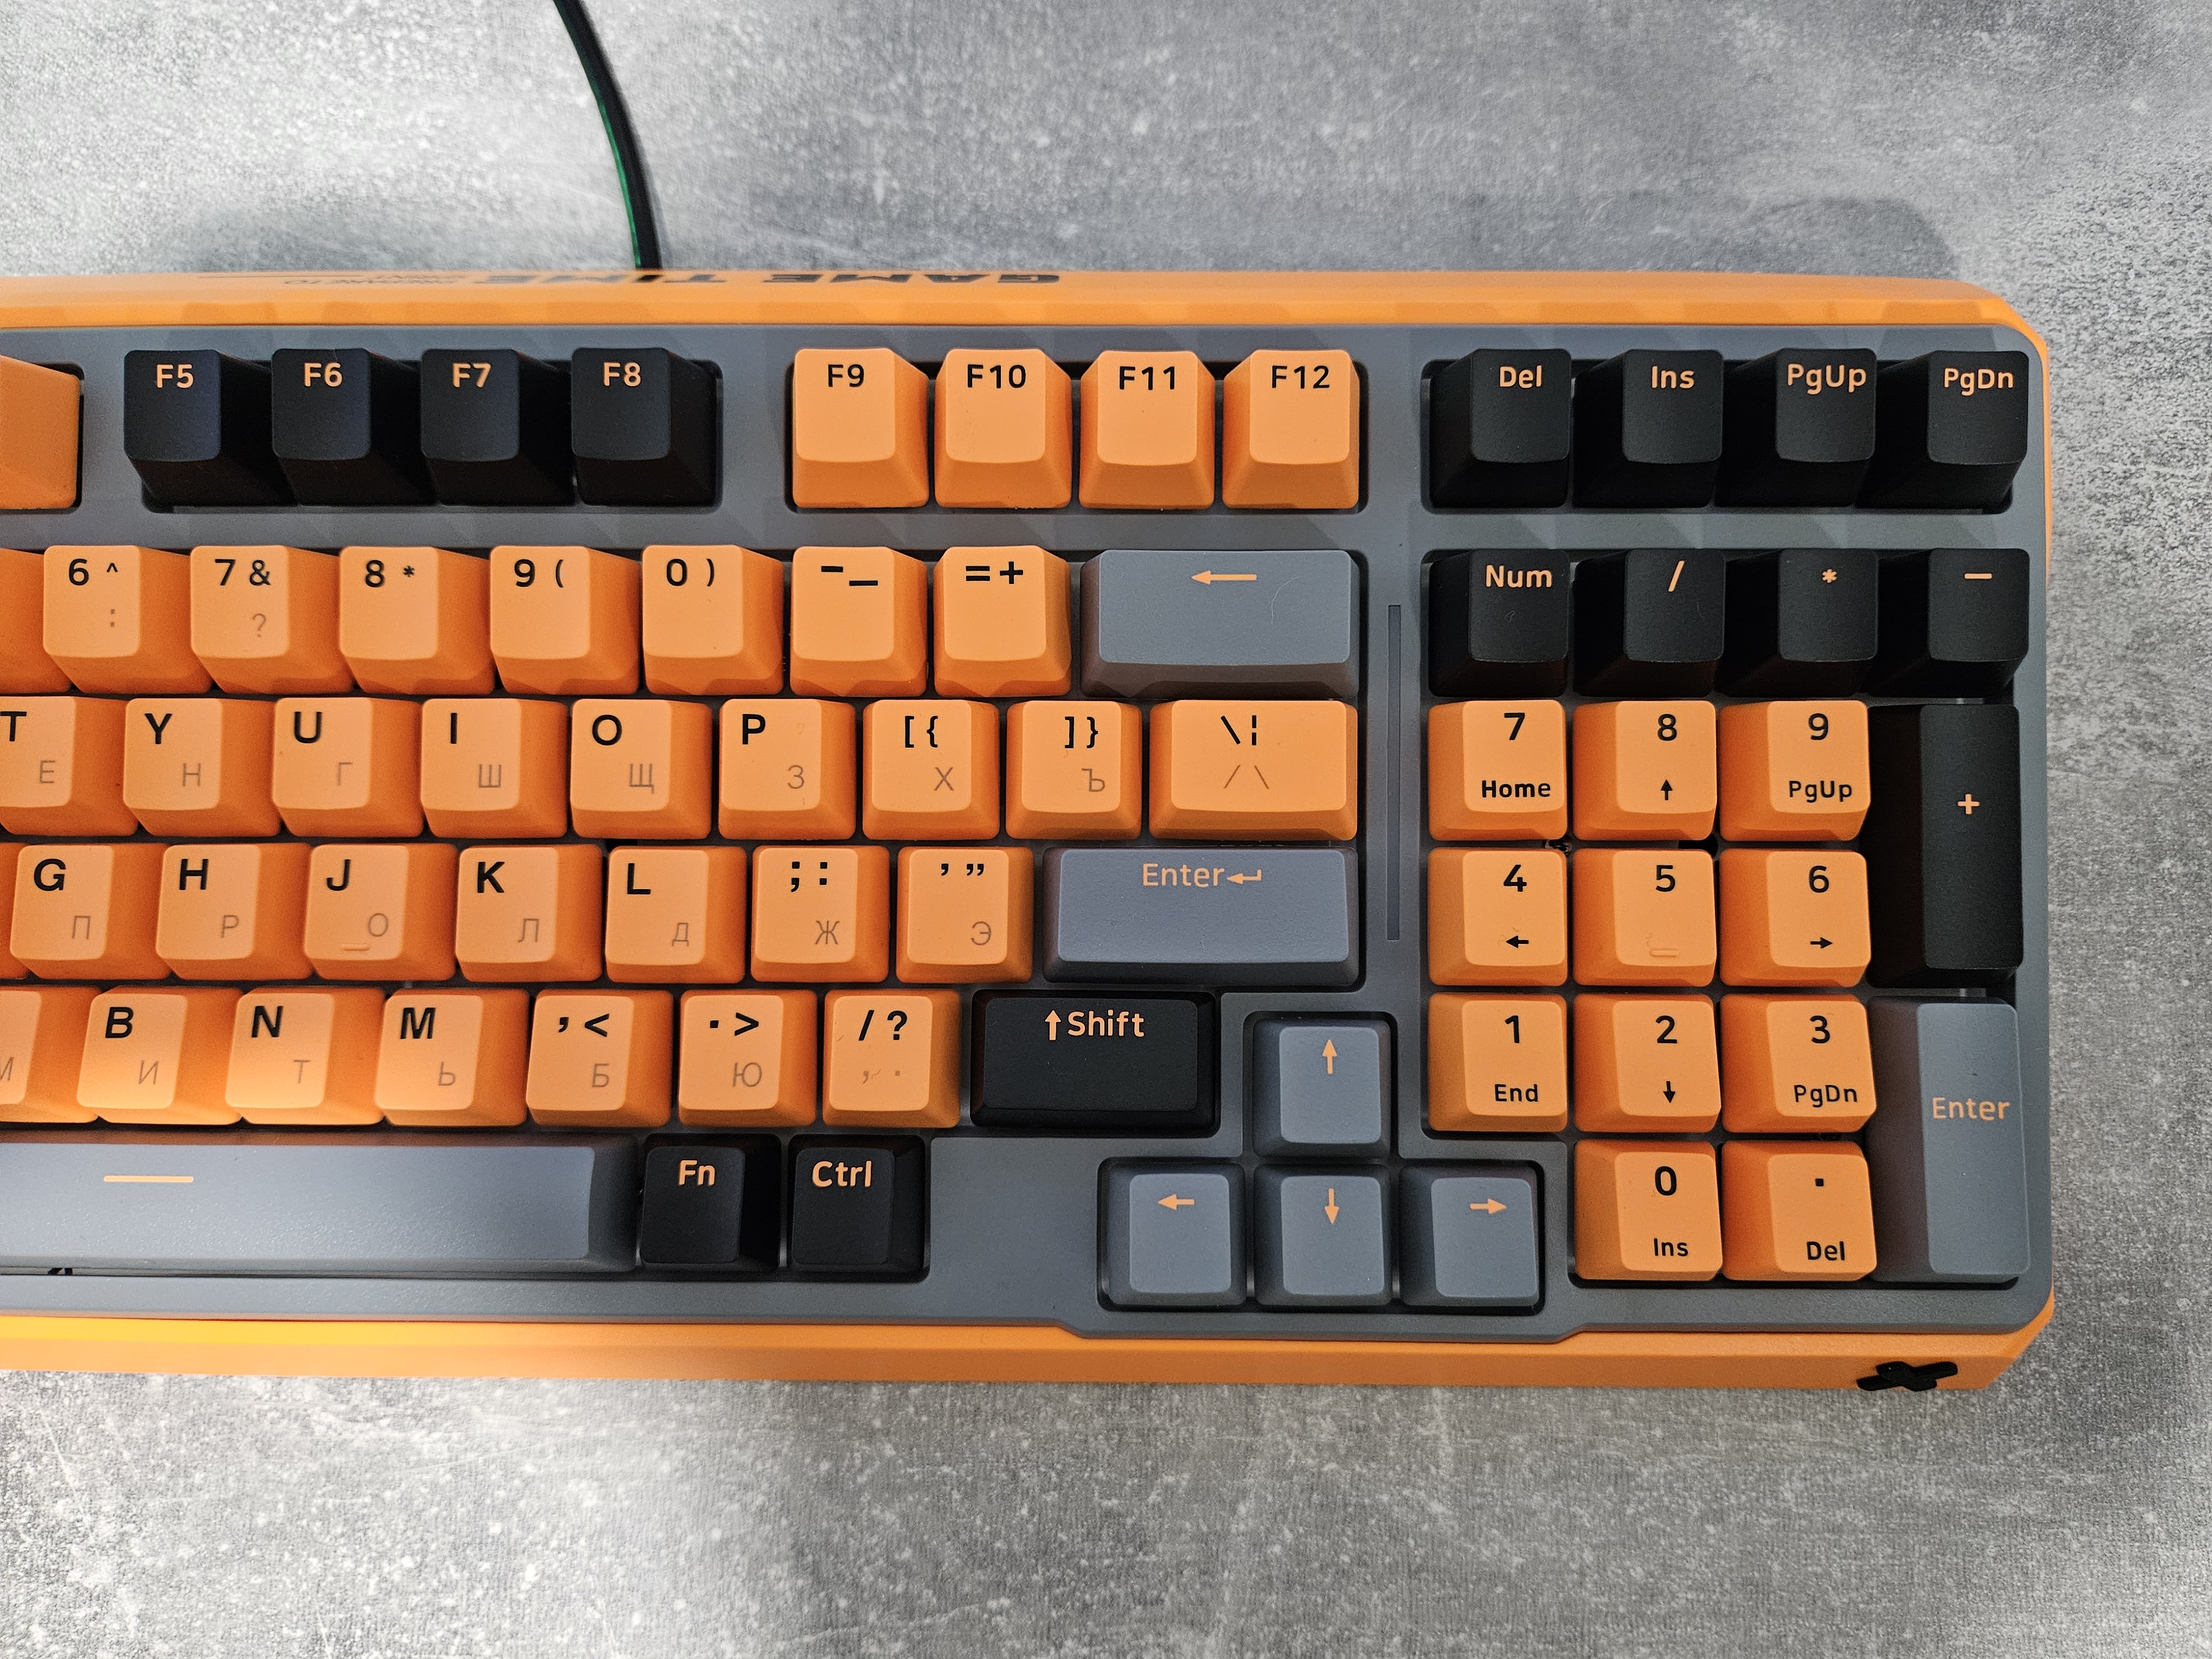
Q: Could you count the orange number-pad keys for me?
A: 11